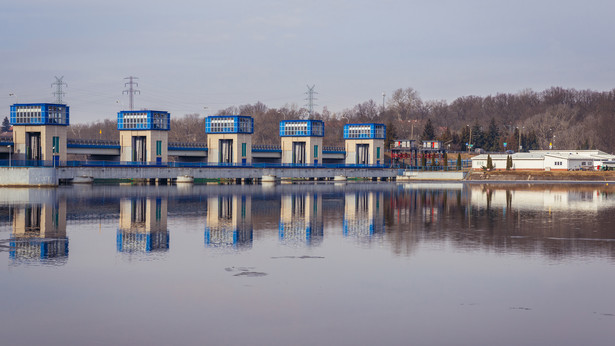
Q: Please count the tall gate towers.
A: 5